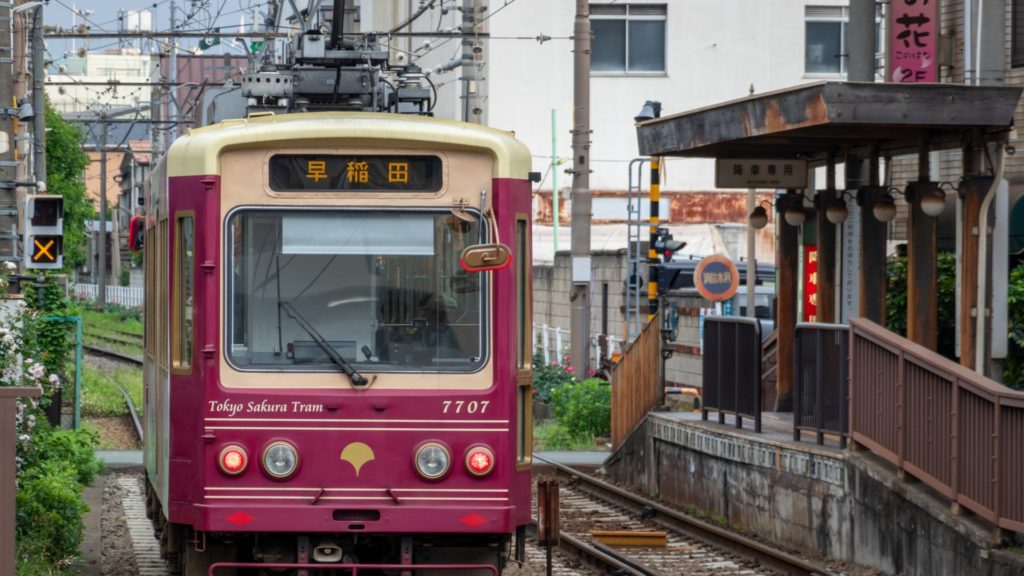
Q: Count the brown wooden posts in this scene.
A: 5